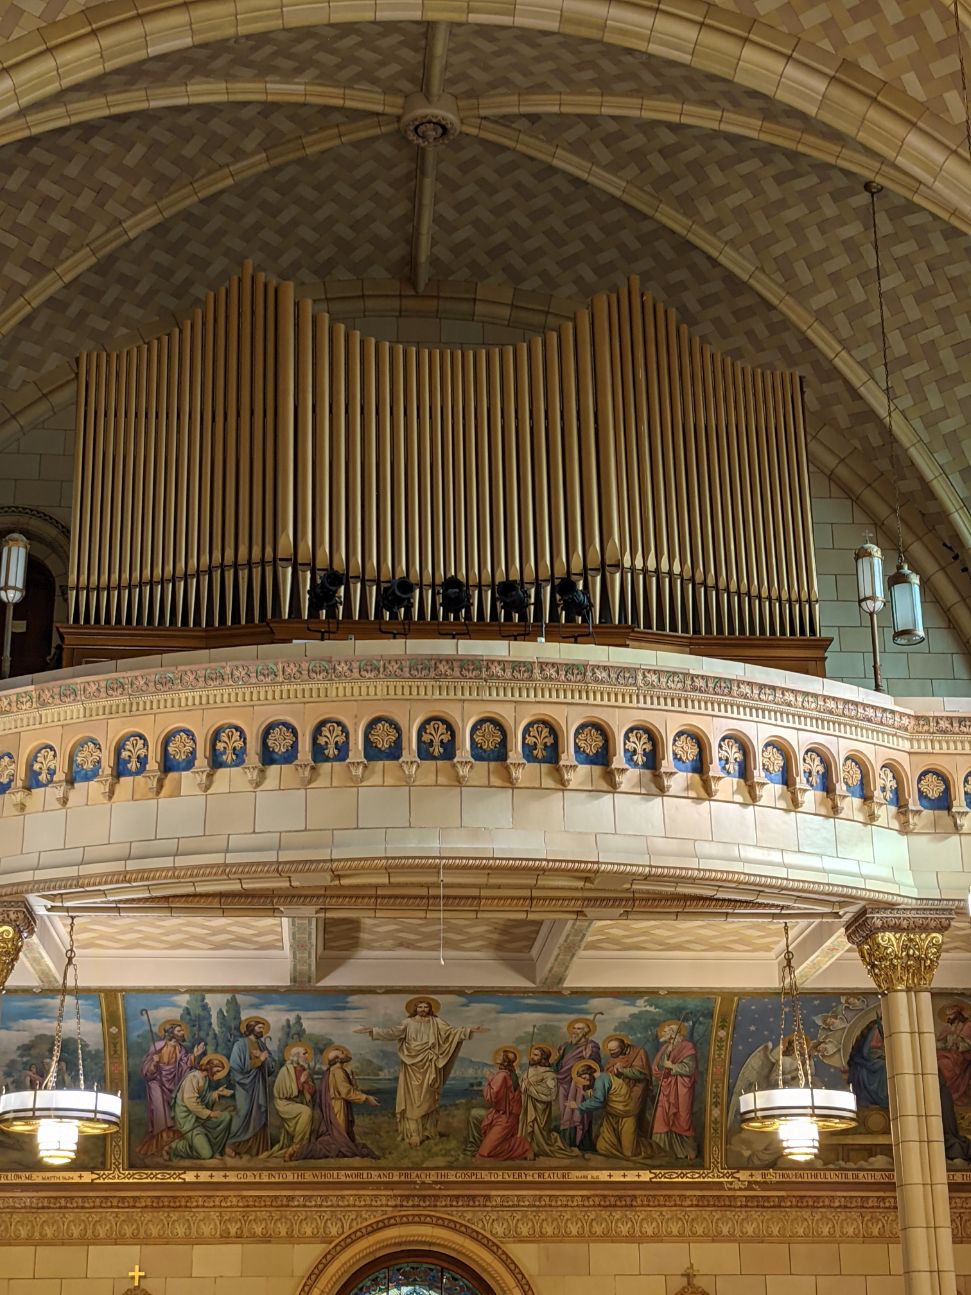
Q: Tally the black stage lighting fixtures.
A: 5